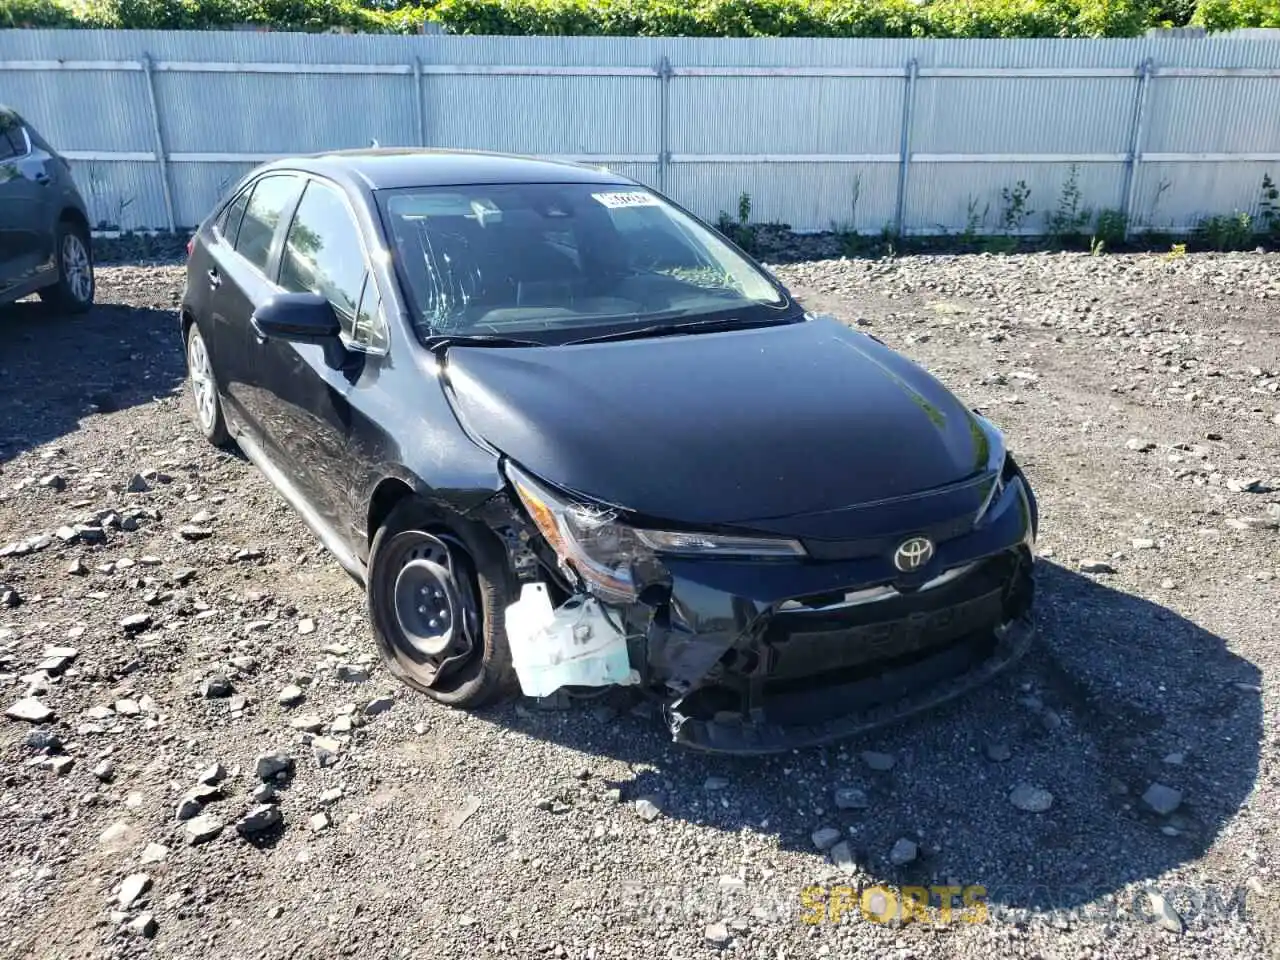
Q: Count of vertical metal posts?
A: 5